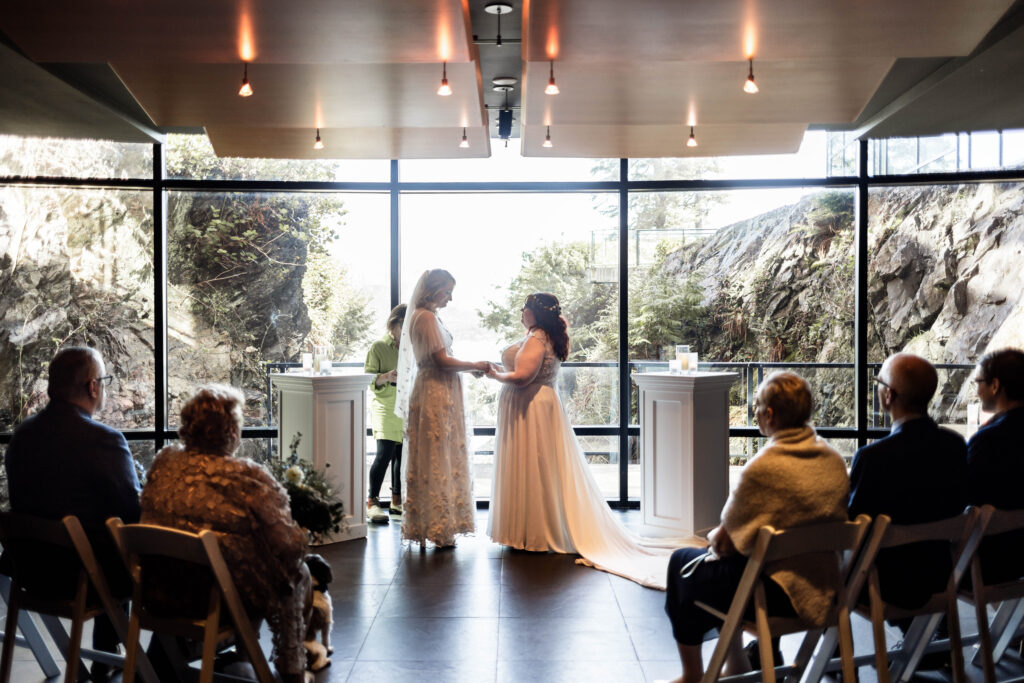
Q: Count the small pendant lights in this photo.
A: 8